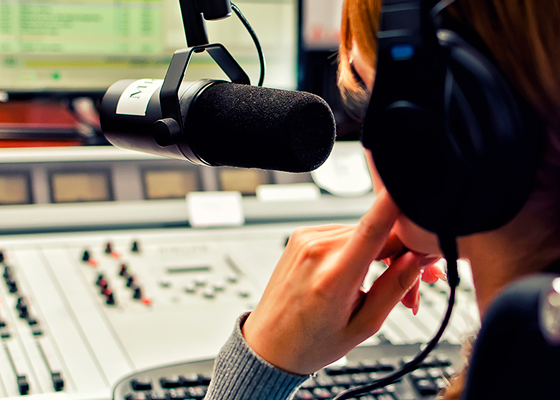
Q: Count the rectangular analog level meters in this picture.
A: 4